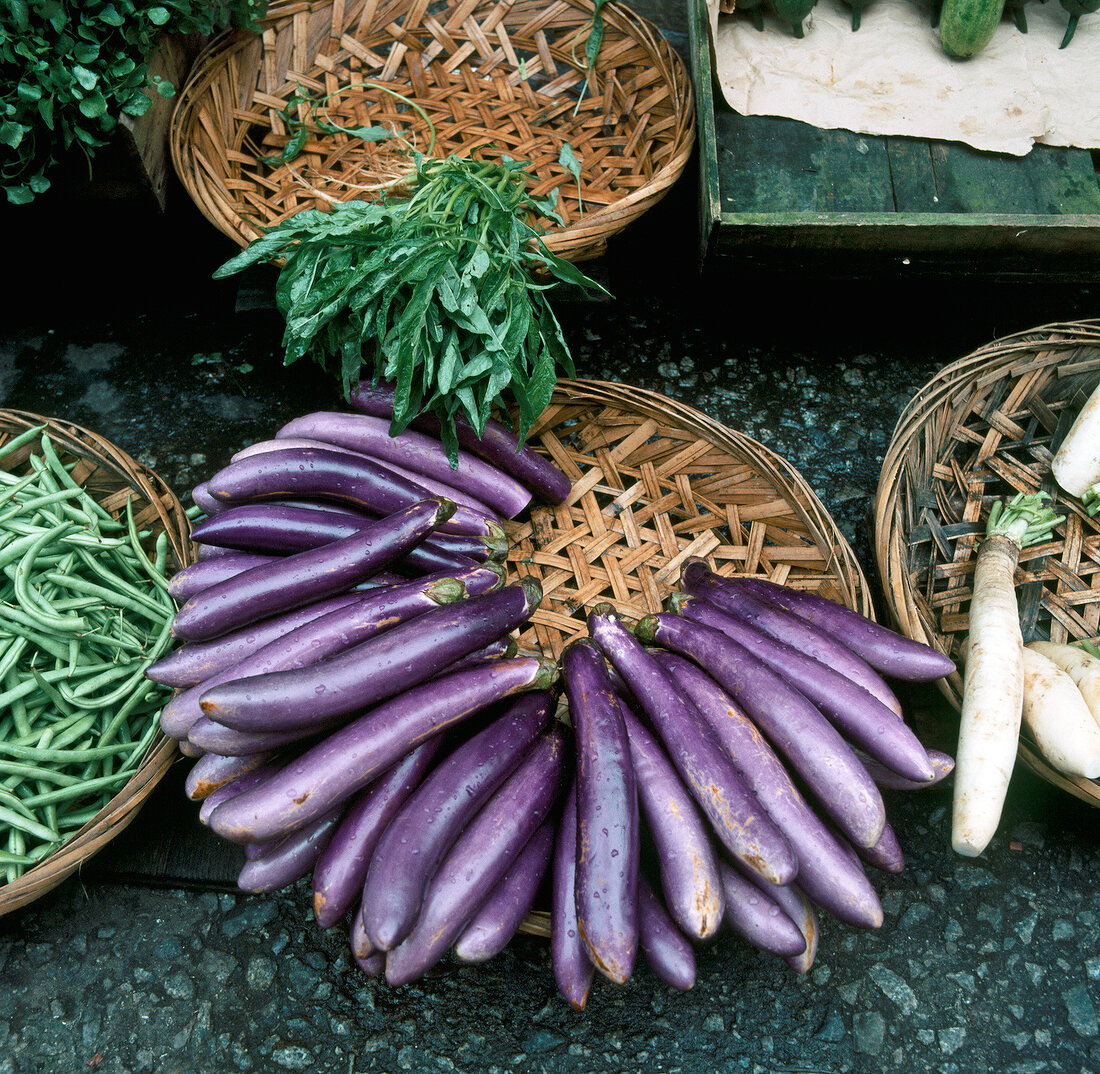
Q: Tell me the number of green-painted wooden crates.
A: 1